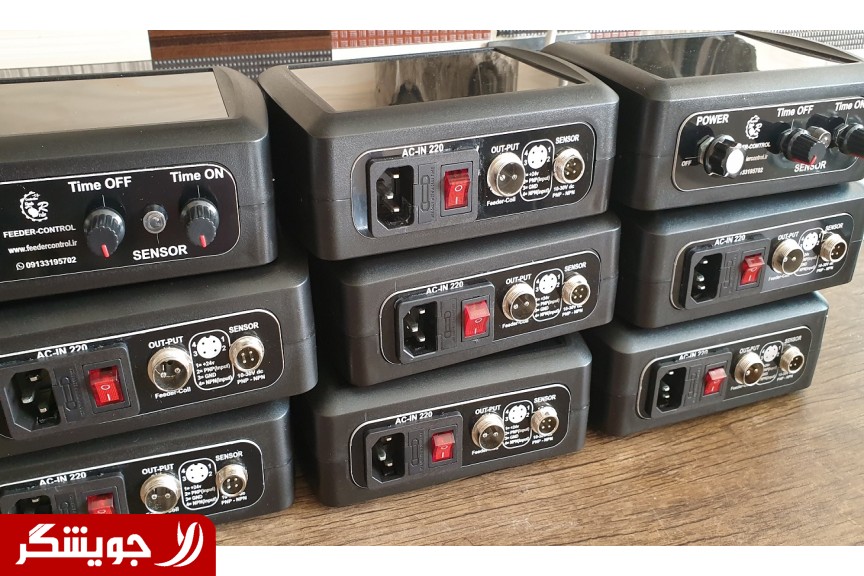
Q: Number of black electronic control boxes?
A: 9